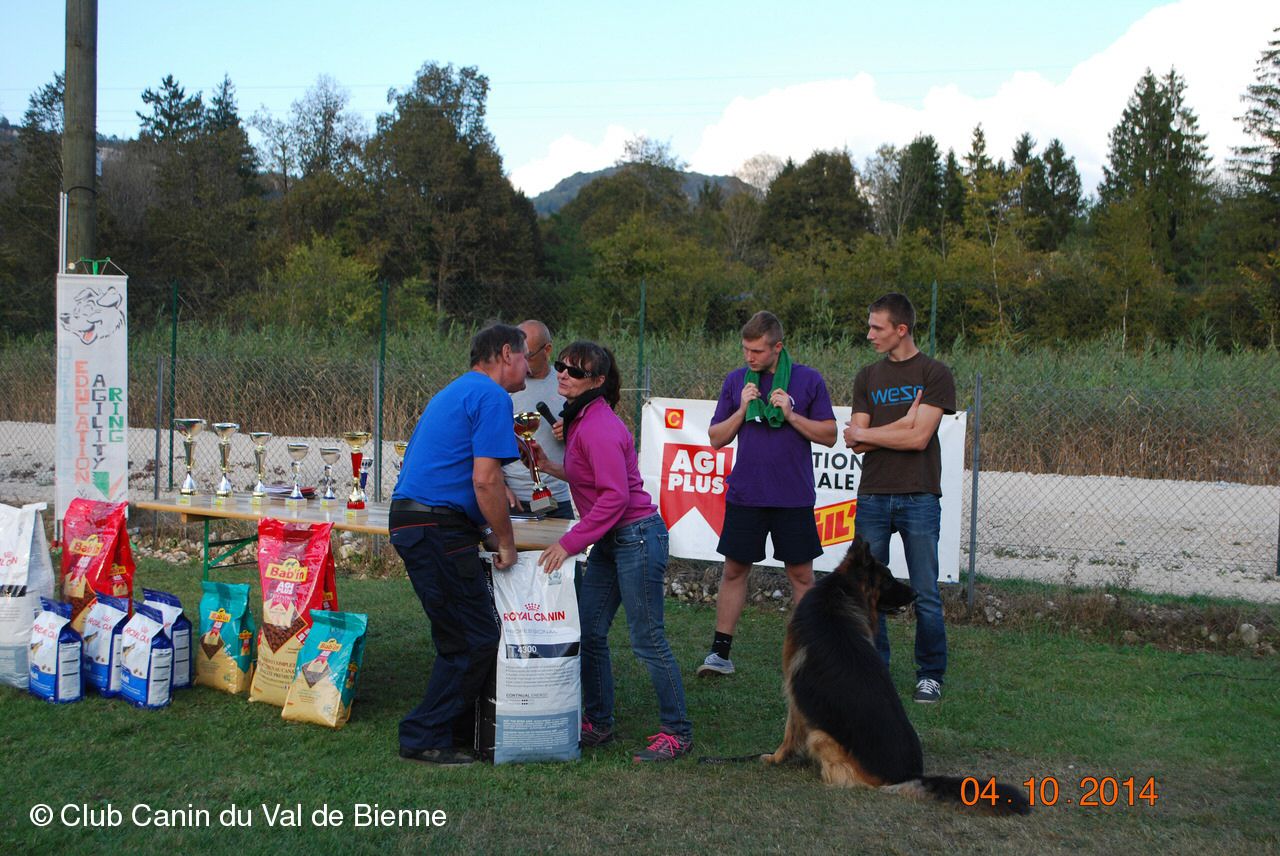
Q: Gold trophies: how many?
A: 3